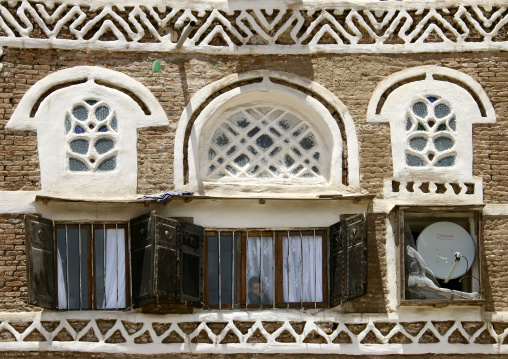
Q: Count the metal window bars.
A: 13